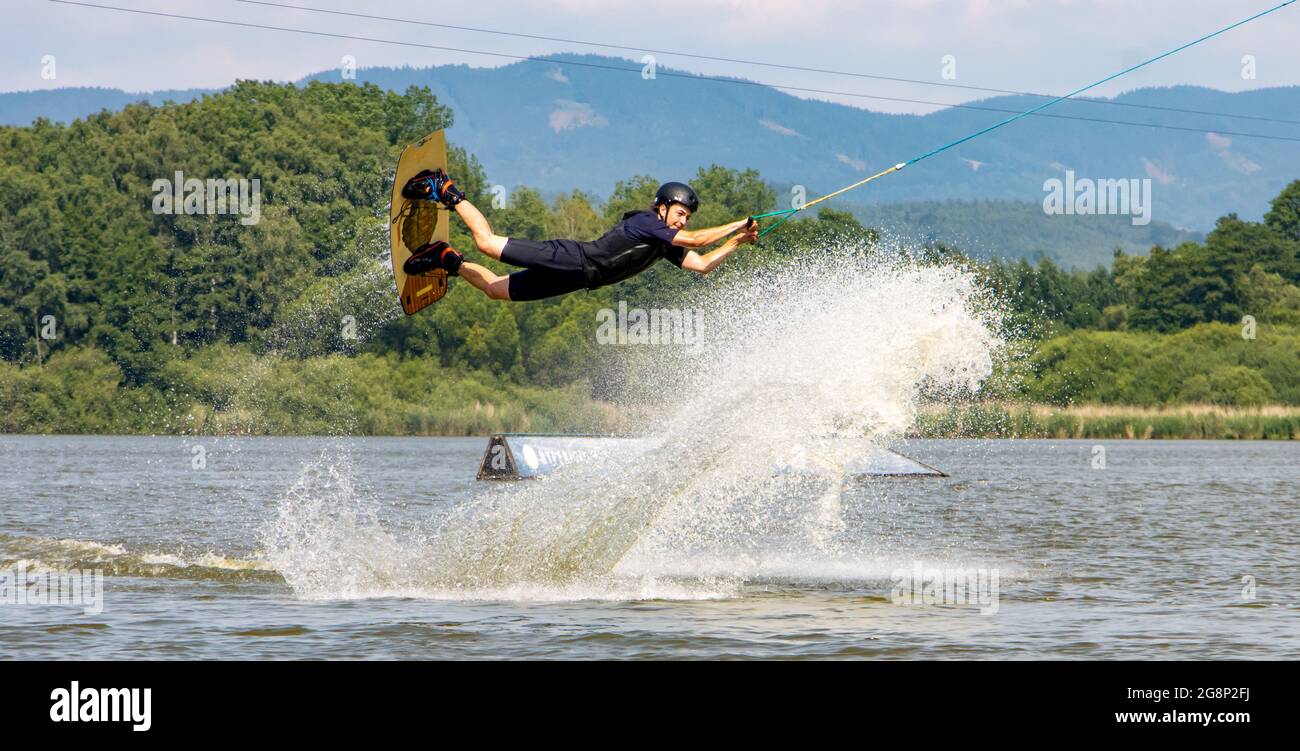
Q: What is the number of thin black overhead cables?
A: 2